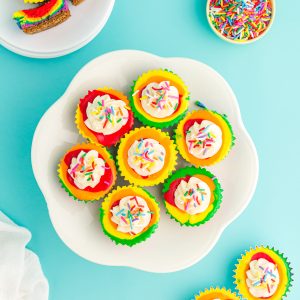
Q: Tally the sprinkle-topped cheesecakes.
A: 8